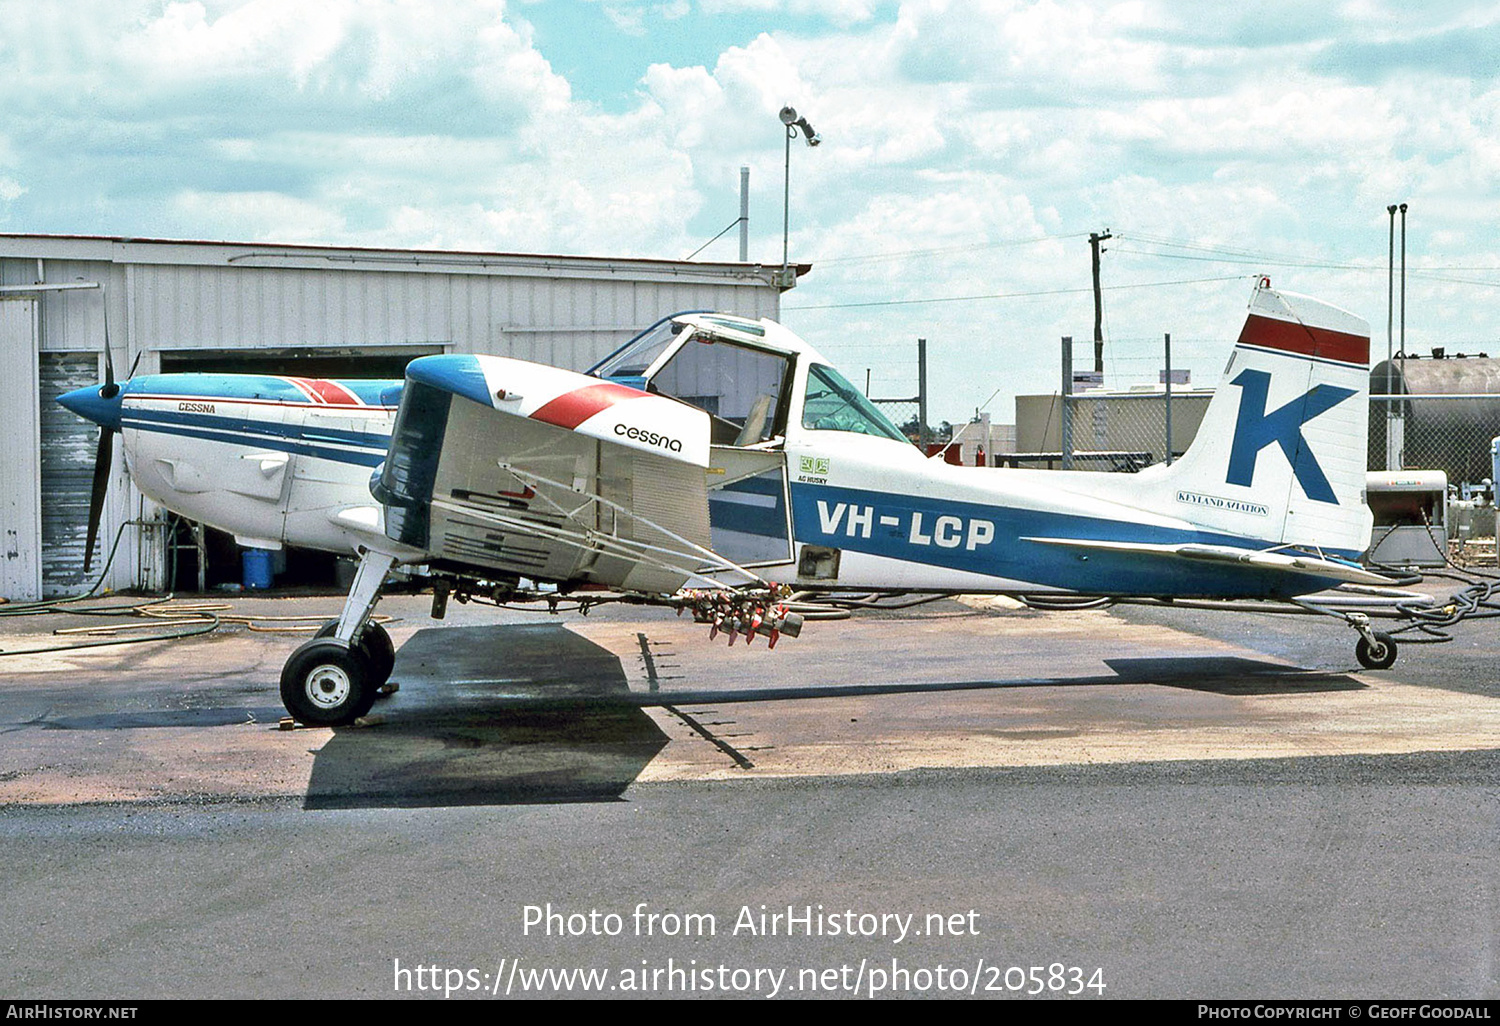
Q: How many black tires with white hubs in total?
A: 2